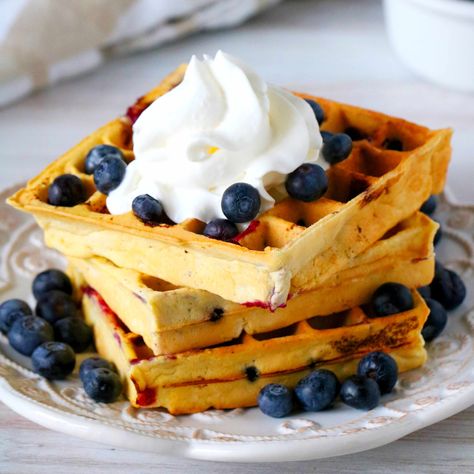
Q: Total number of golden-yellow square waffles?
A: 3